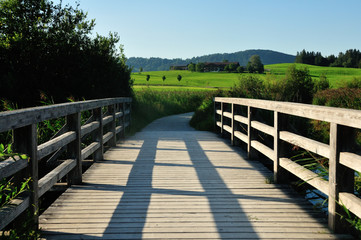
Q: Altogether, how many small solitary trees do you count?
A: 3